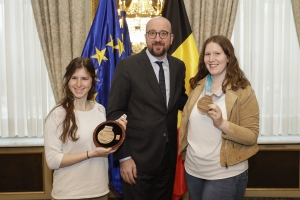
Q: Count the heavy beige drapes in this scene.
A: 3